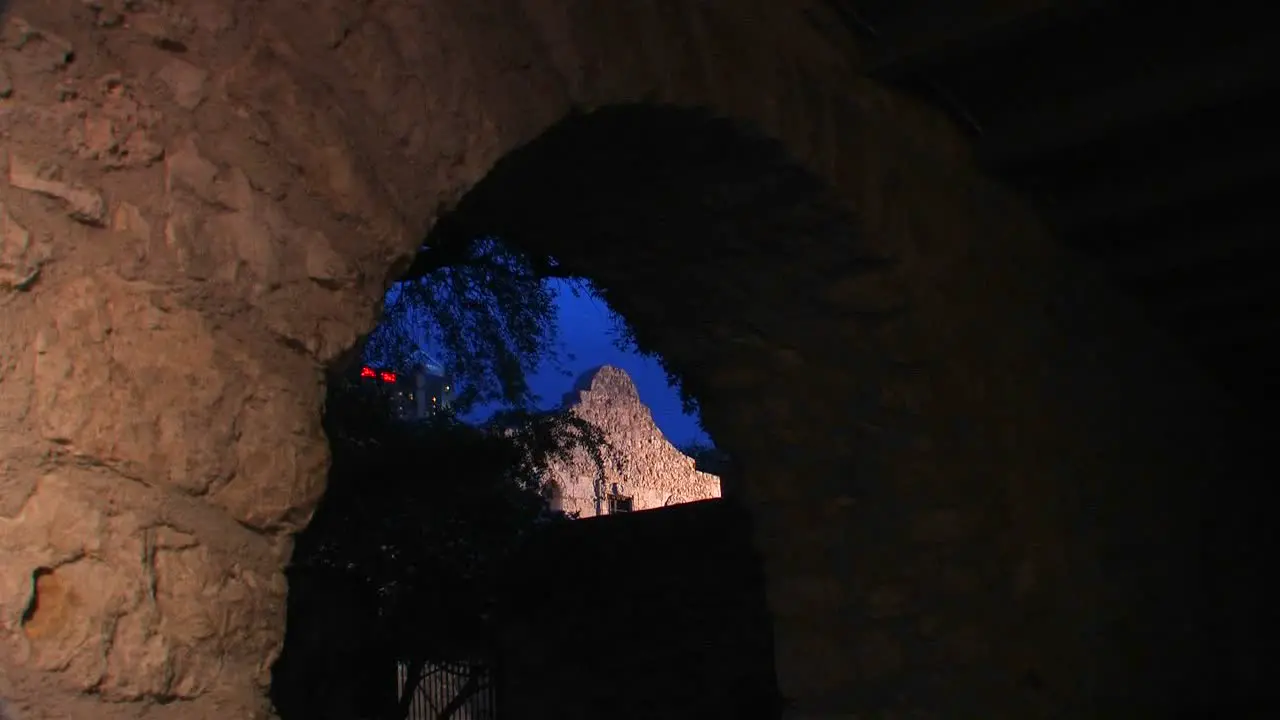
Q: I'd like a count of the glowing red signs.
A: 2